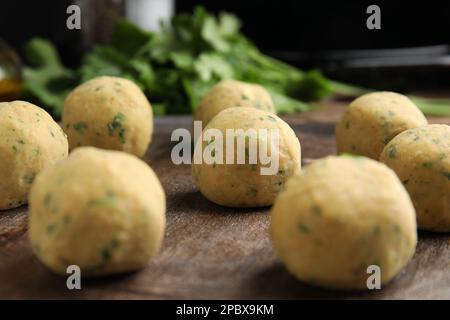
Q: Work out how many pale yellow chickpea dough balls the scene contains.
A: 8